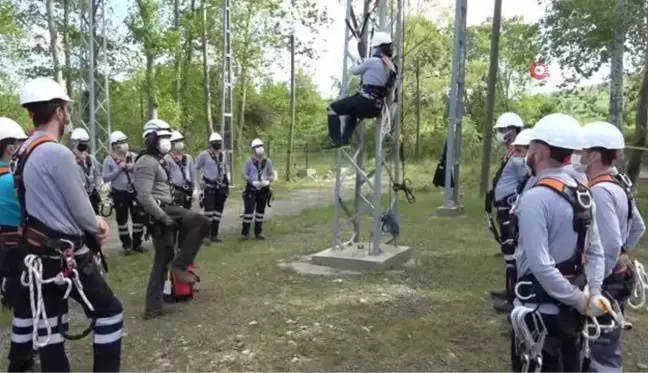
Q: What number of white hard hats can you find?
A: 13